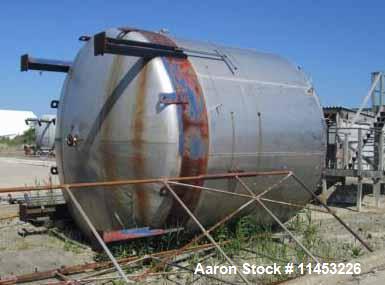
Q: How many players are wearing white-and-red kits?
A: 0